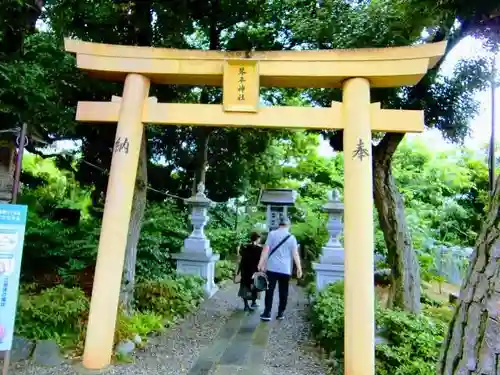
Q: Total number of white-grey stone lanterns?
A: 2